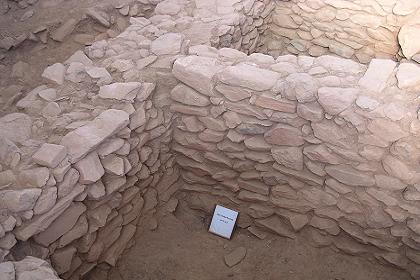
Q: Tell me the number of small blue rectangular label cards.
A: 1